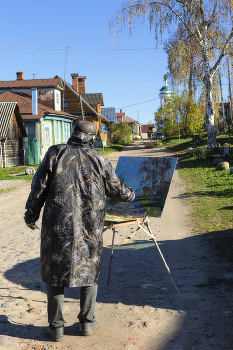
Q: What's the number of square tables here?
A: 0